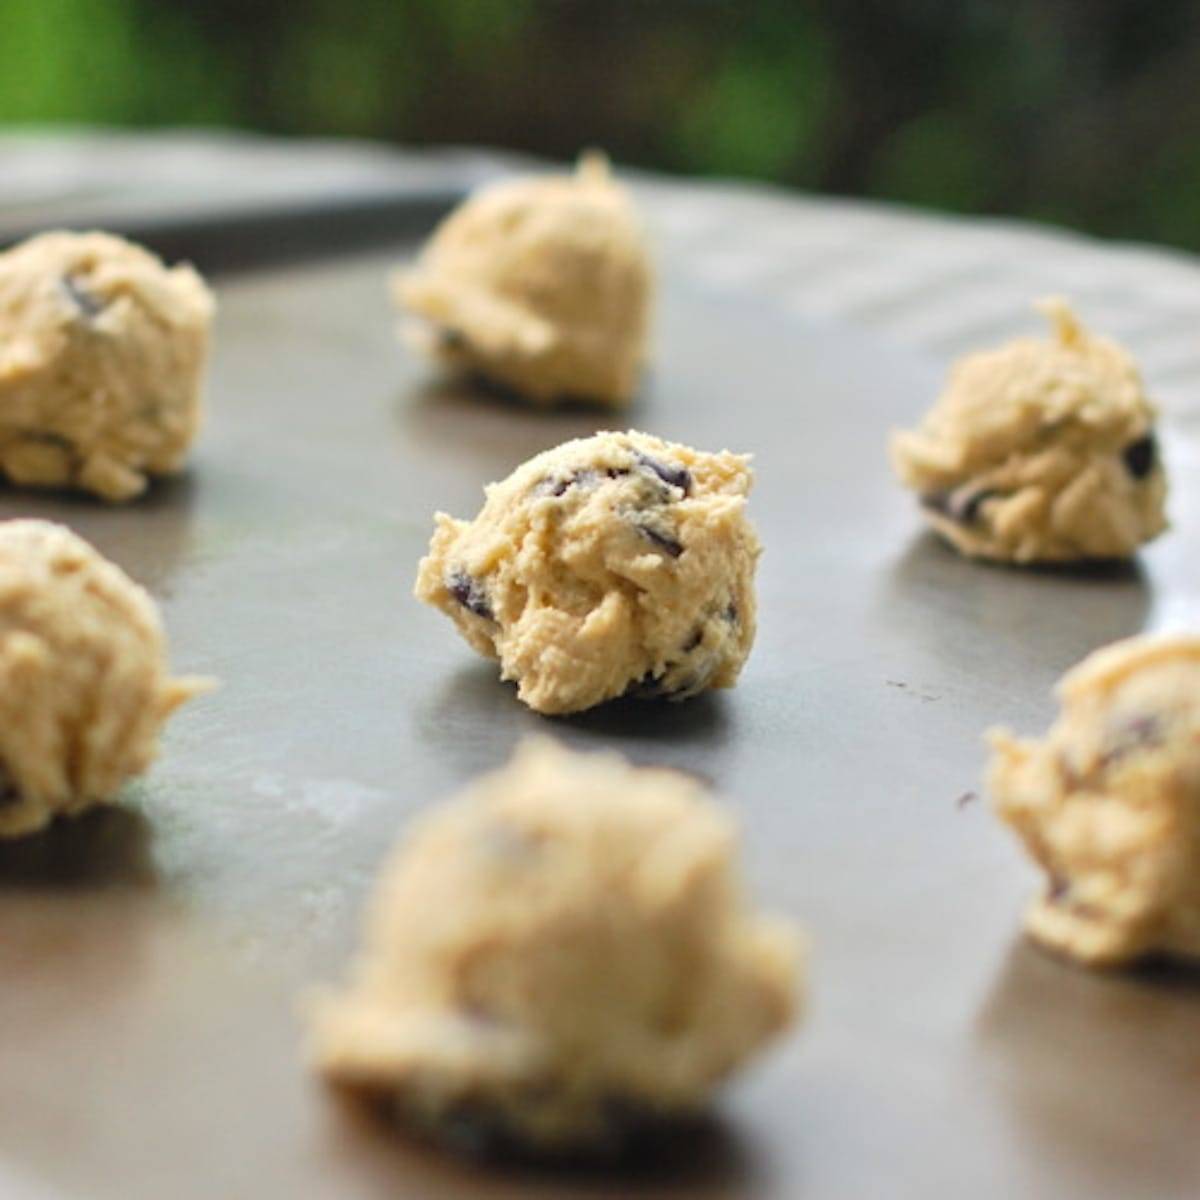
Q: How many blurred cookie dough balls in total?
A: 6